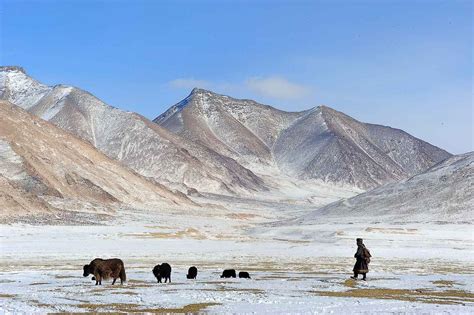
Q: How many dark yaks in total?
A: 5